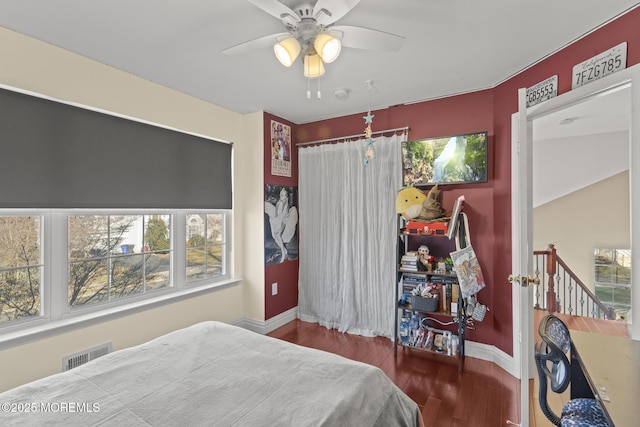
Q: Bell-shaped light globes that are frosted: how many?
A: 3